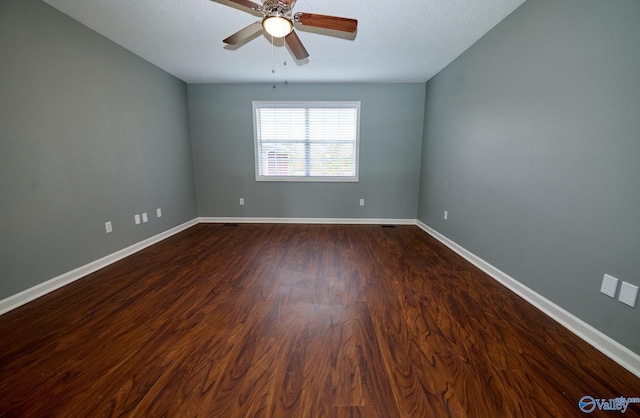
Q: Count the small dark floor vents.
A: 2